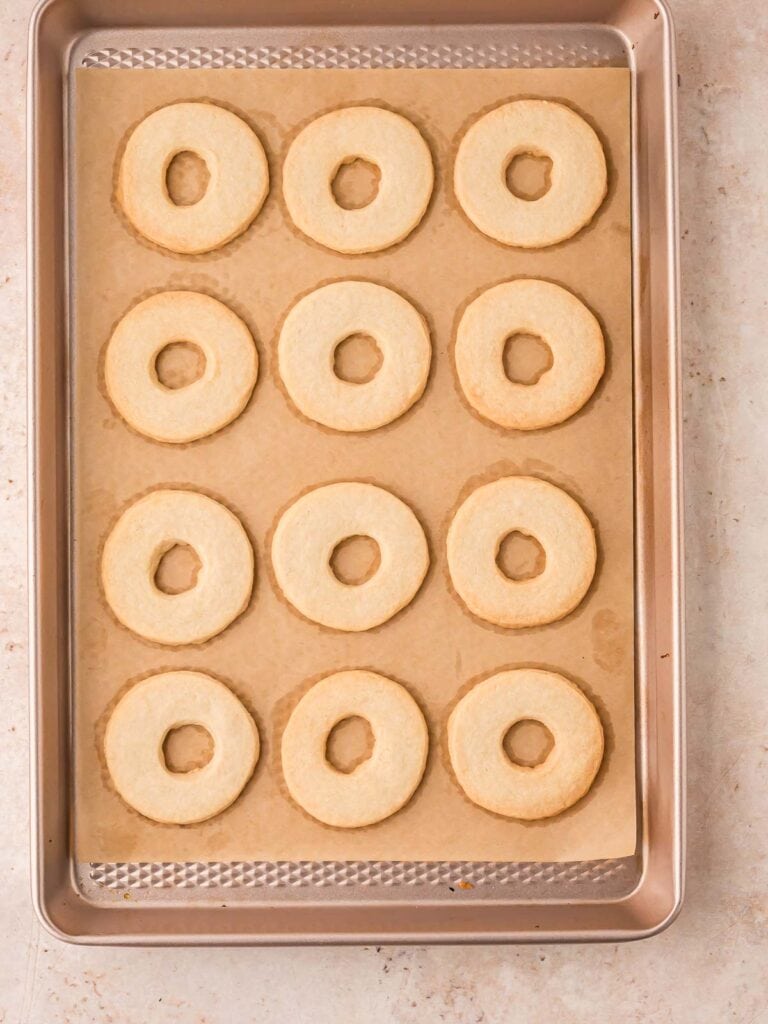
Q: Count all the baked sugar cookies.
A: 12